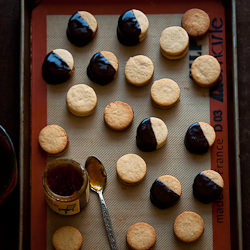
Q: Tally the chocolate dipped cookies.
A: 8